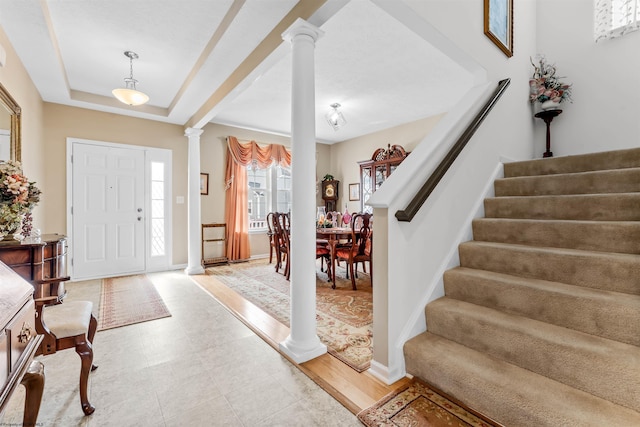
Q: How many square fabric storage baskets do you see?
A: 0